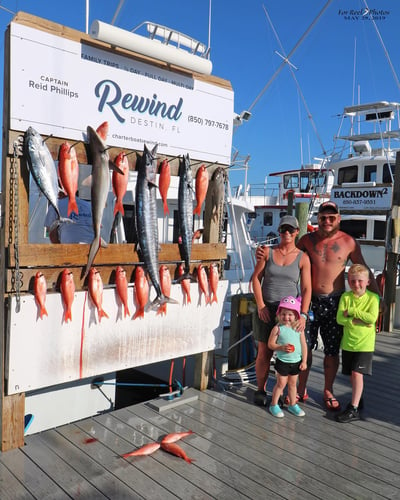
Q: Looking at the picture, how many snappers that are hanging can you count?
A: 13